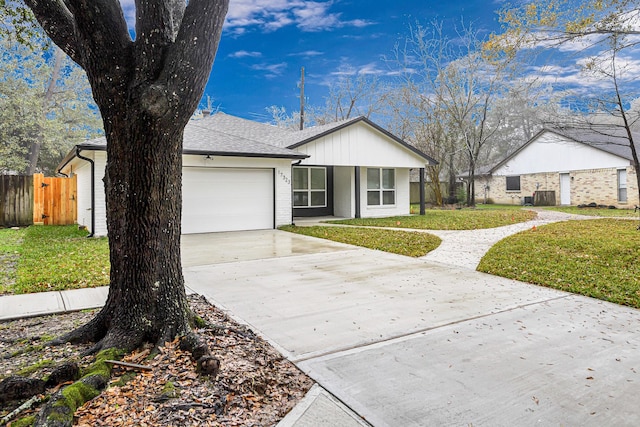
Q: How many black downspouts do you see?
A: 3